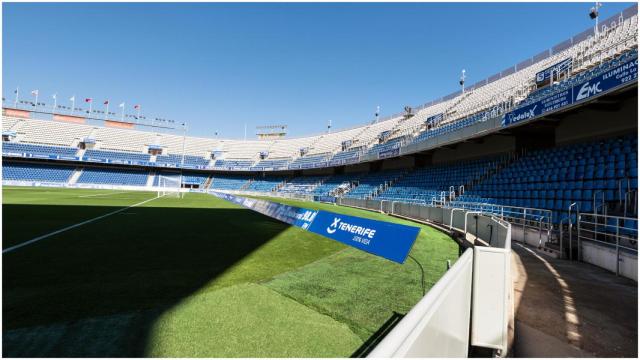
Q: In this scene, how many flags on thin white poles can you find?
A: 8